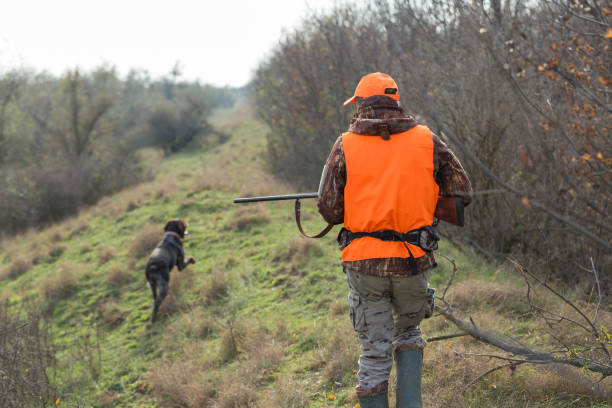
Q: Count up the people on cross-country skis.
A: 0